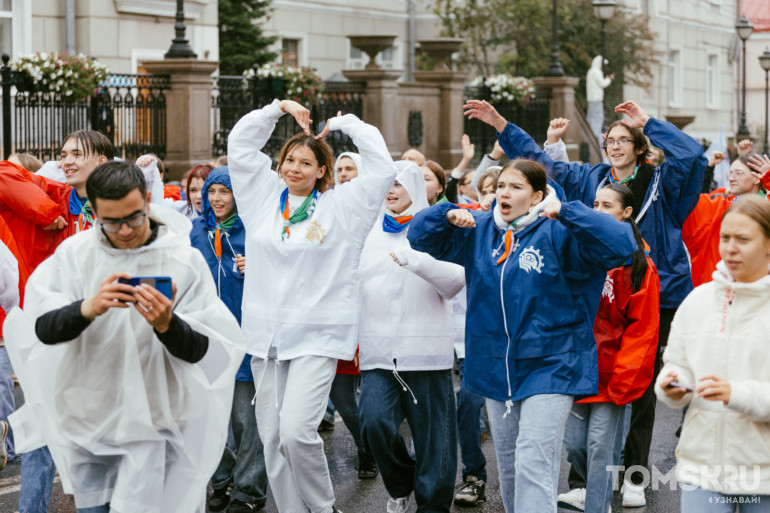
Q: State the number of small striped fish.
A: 0